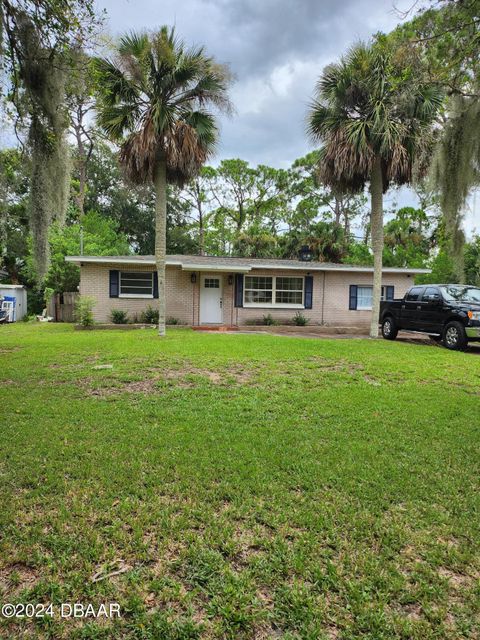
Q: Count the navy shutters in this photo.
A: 6